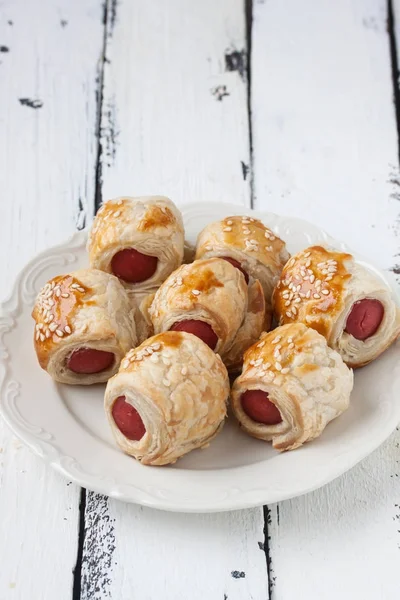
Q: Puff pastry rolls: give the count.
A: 7